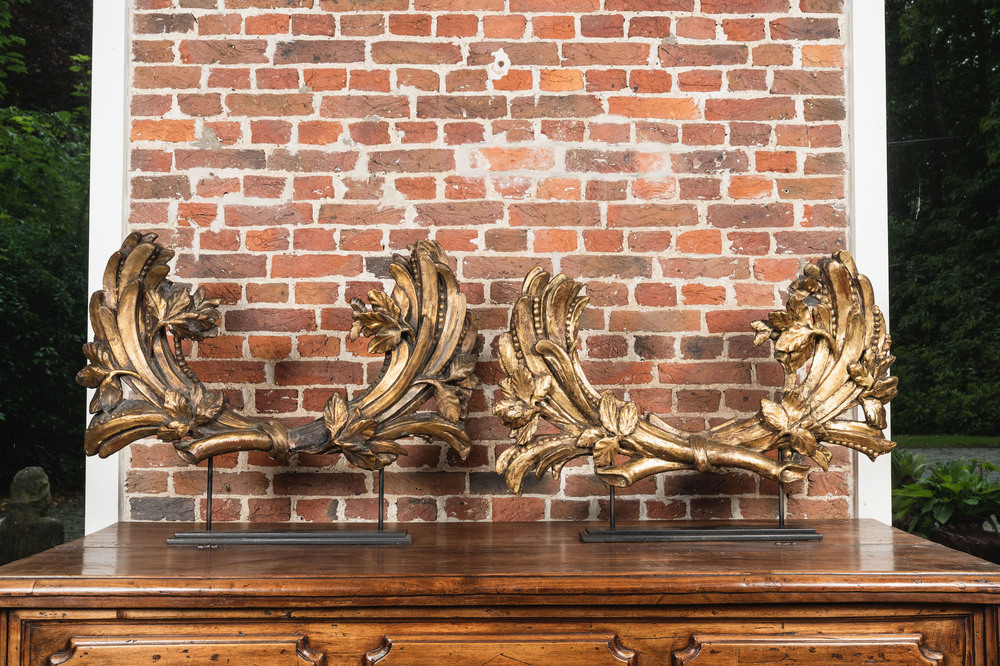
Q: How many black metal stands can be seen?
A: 2